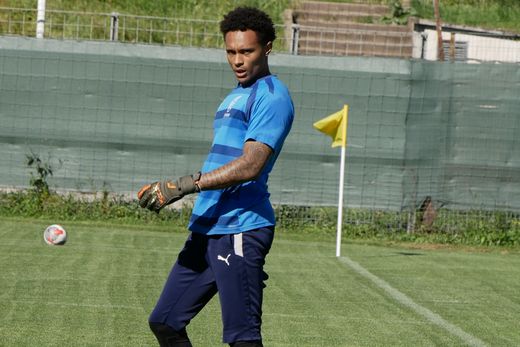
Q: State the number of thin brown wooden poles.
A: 2